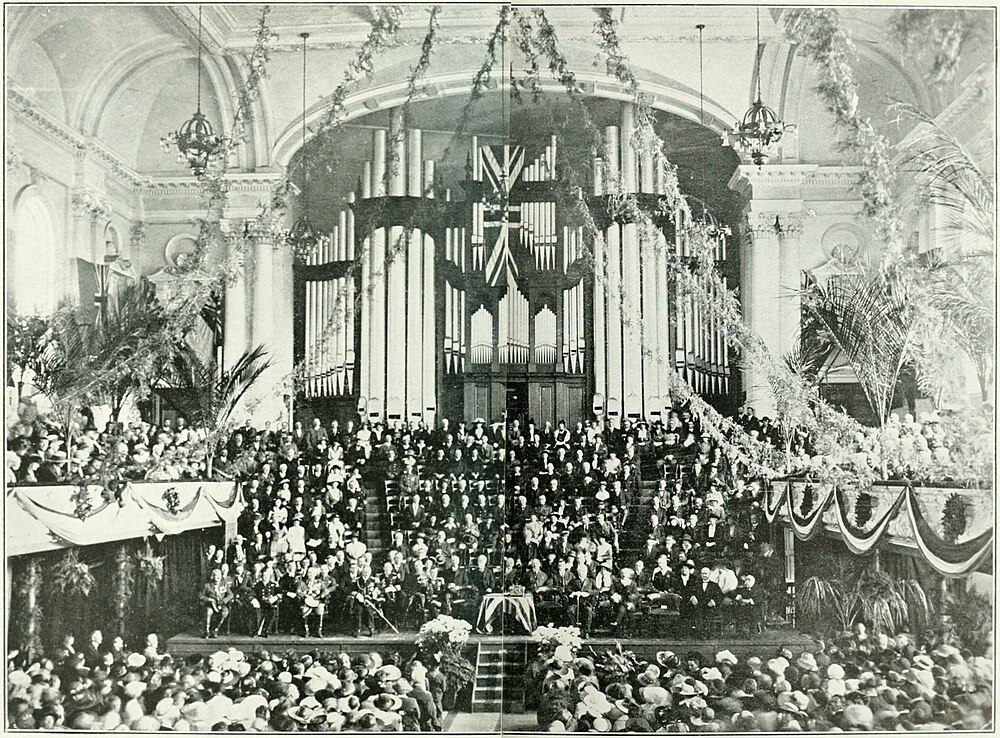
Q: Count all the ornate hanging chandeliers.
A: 2